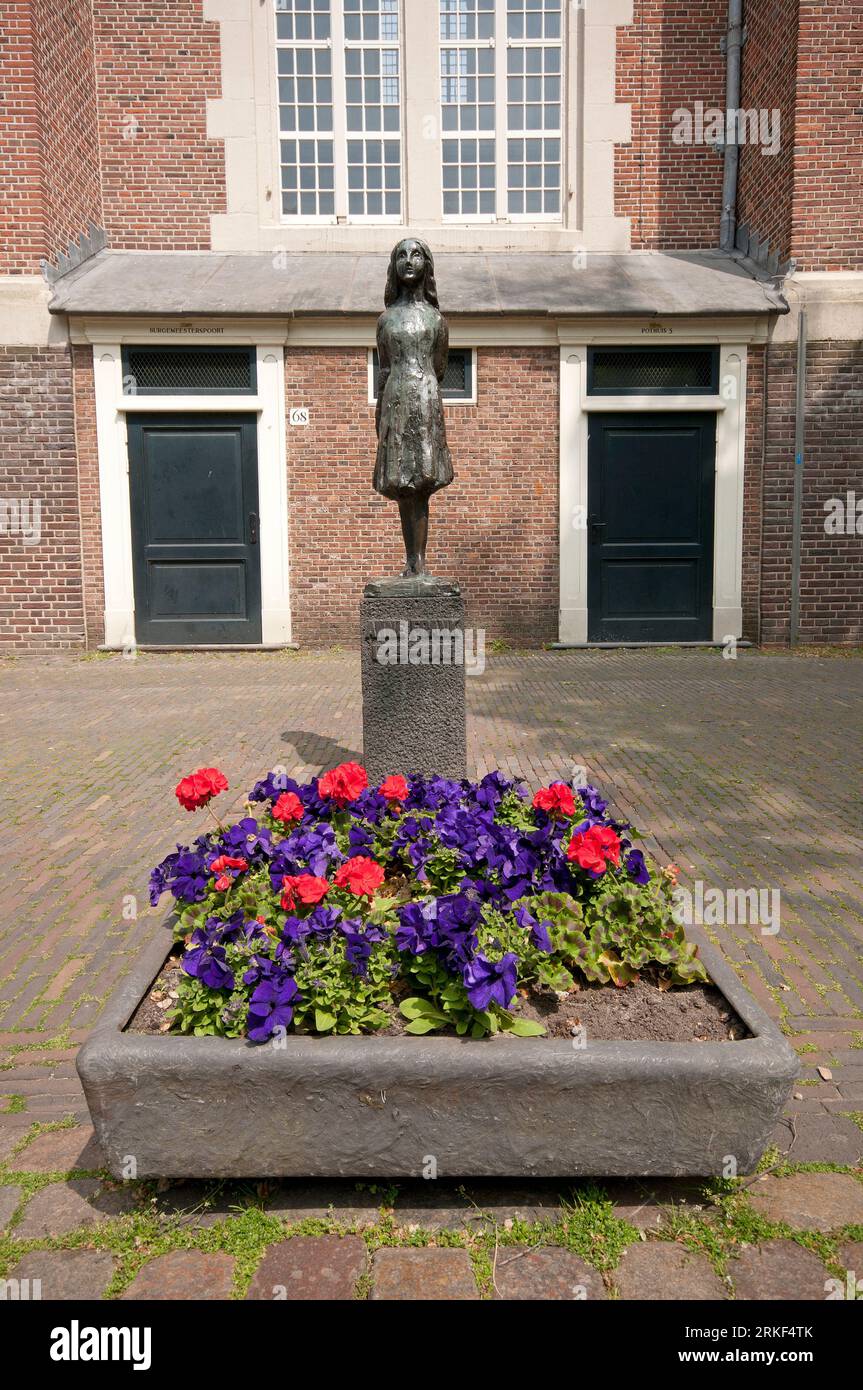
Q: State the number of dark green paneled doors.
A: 2